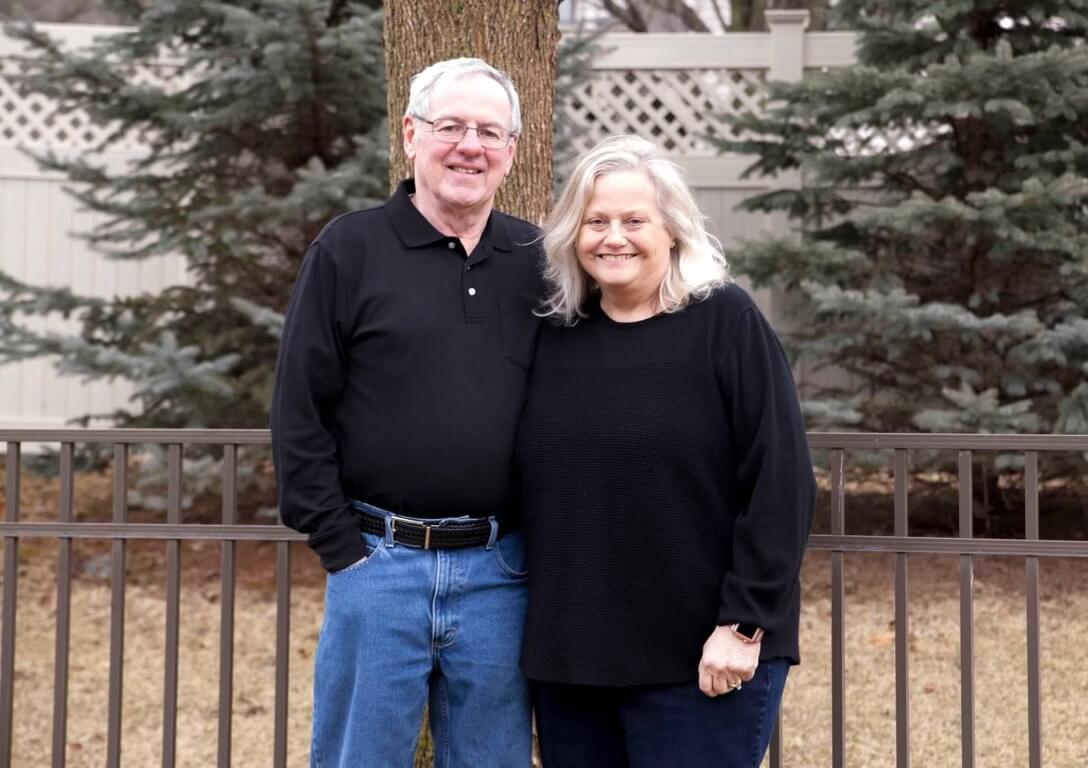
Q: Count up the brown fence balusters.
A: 11